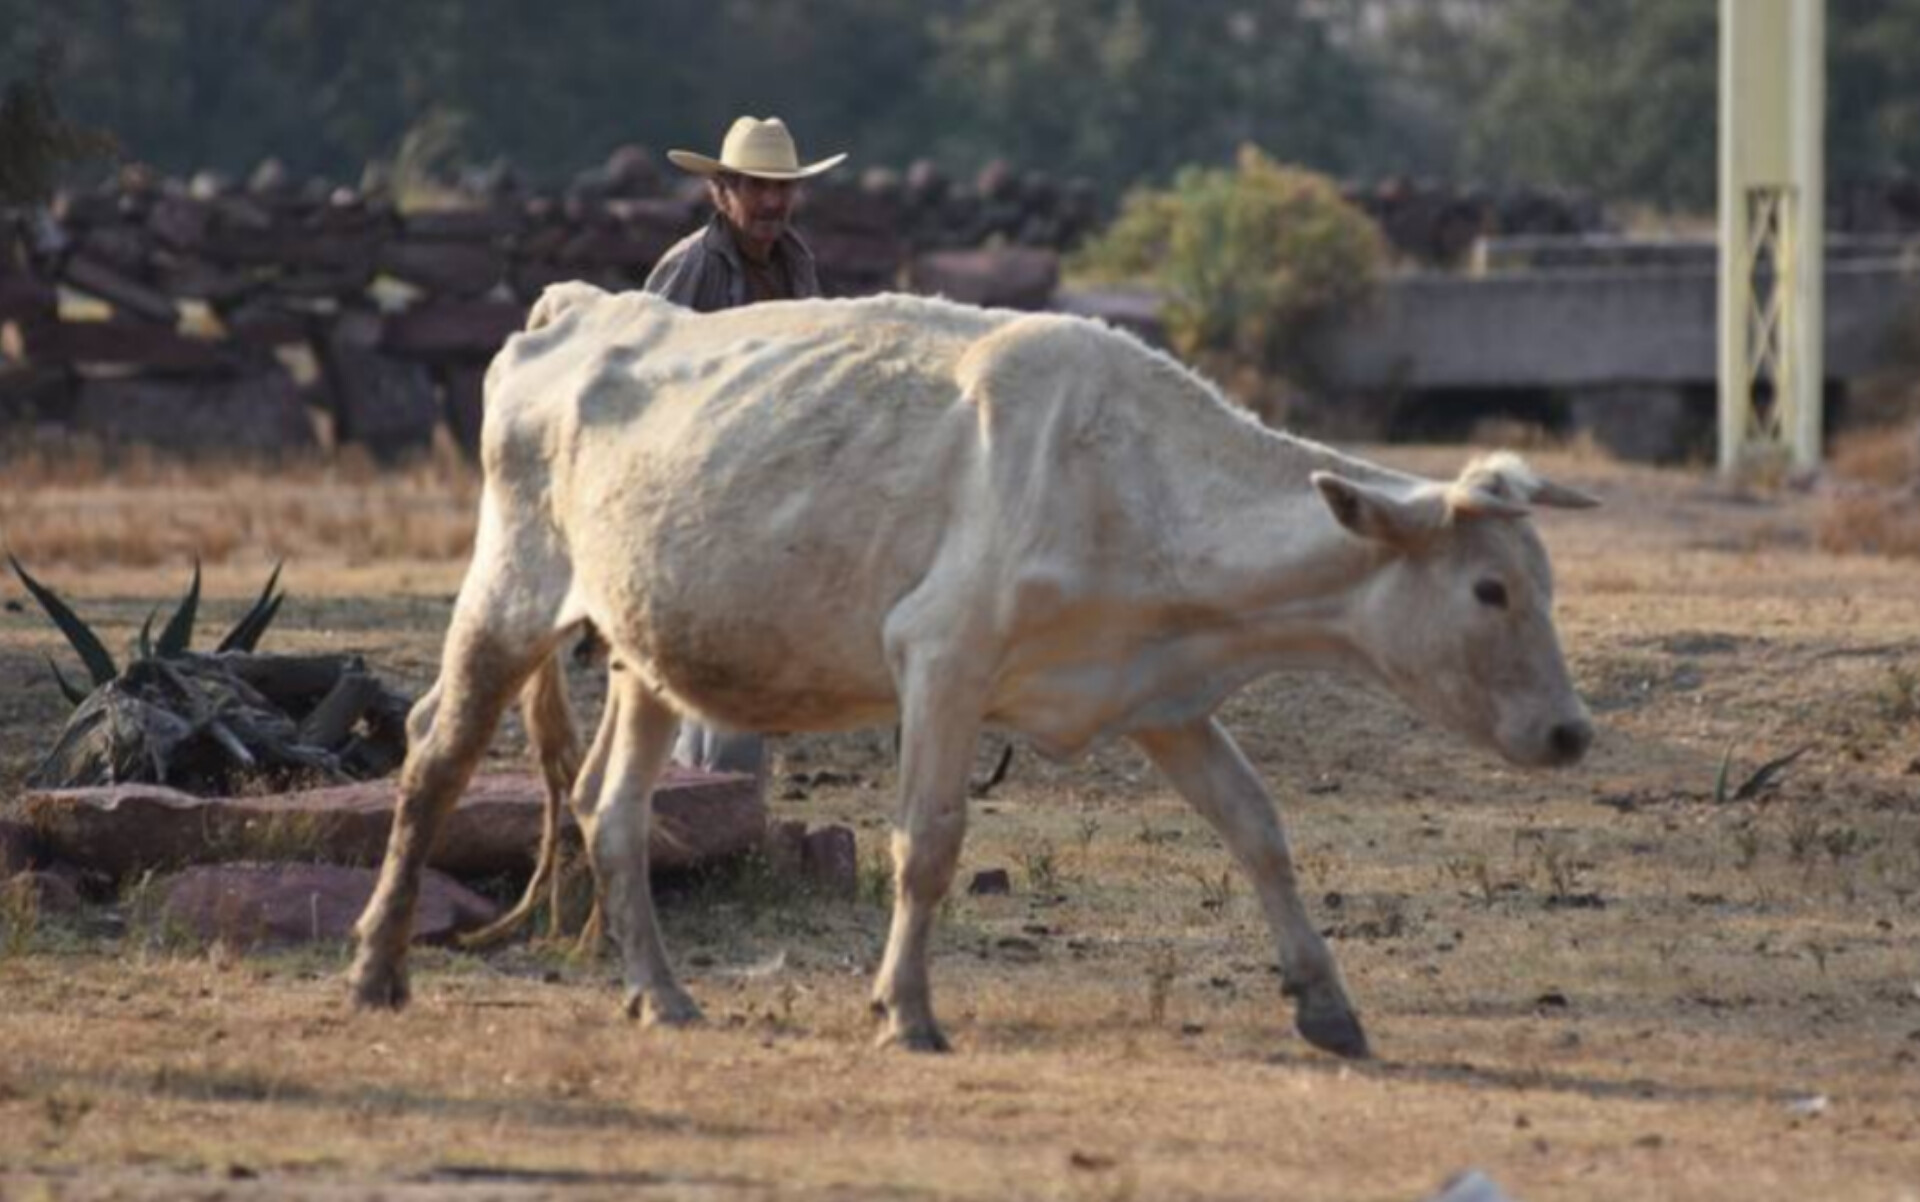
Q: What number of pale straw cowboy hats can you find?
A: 1